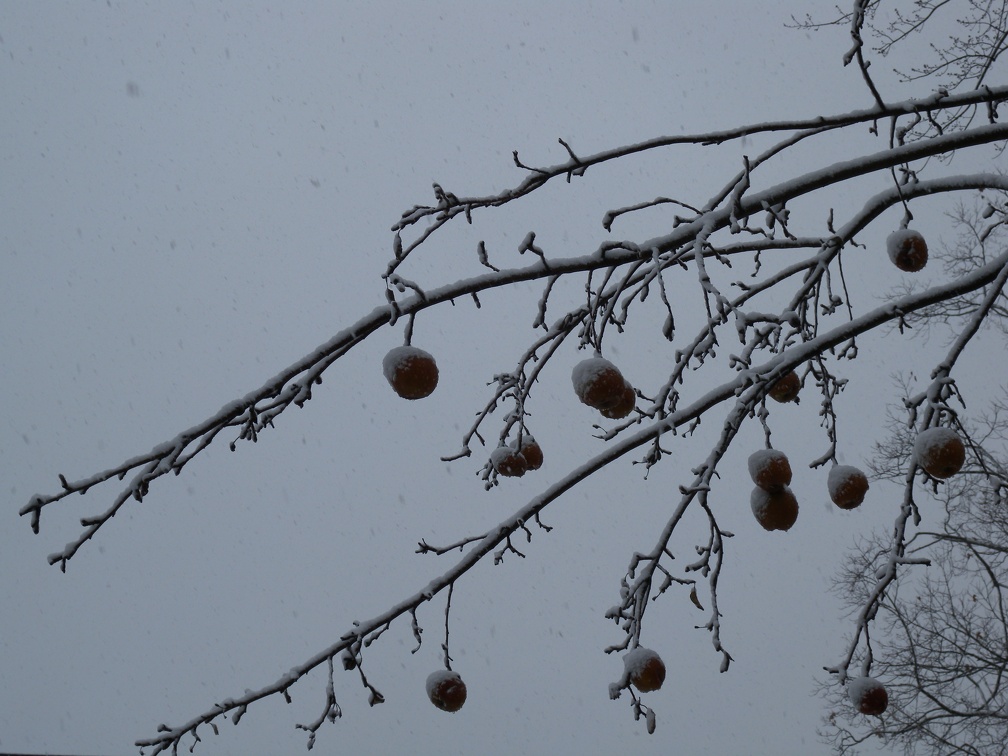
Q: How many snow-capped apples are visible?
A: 14